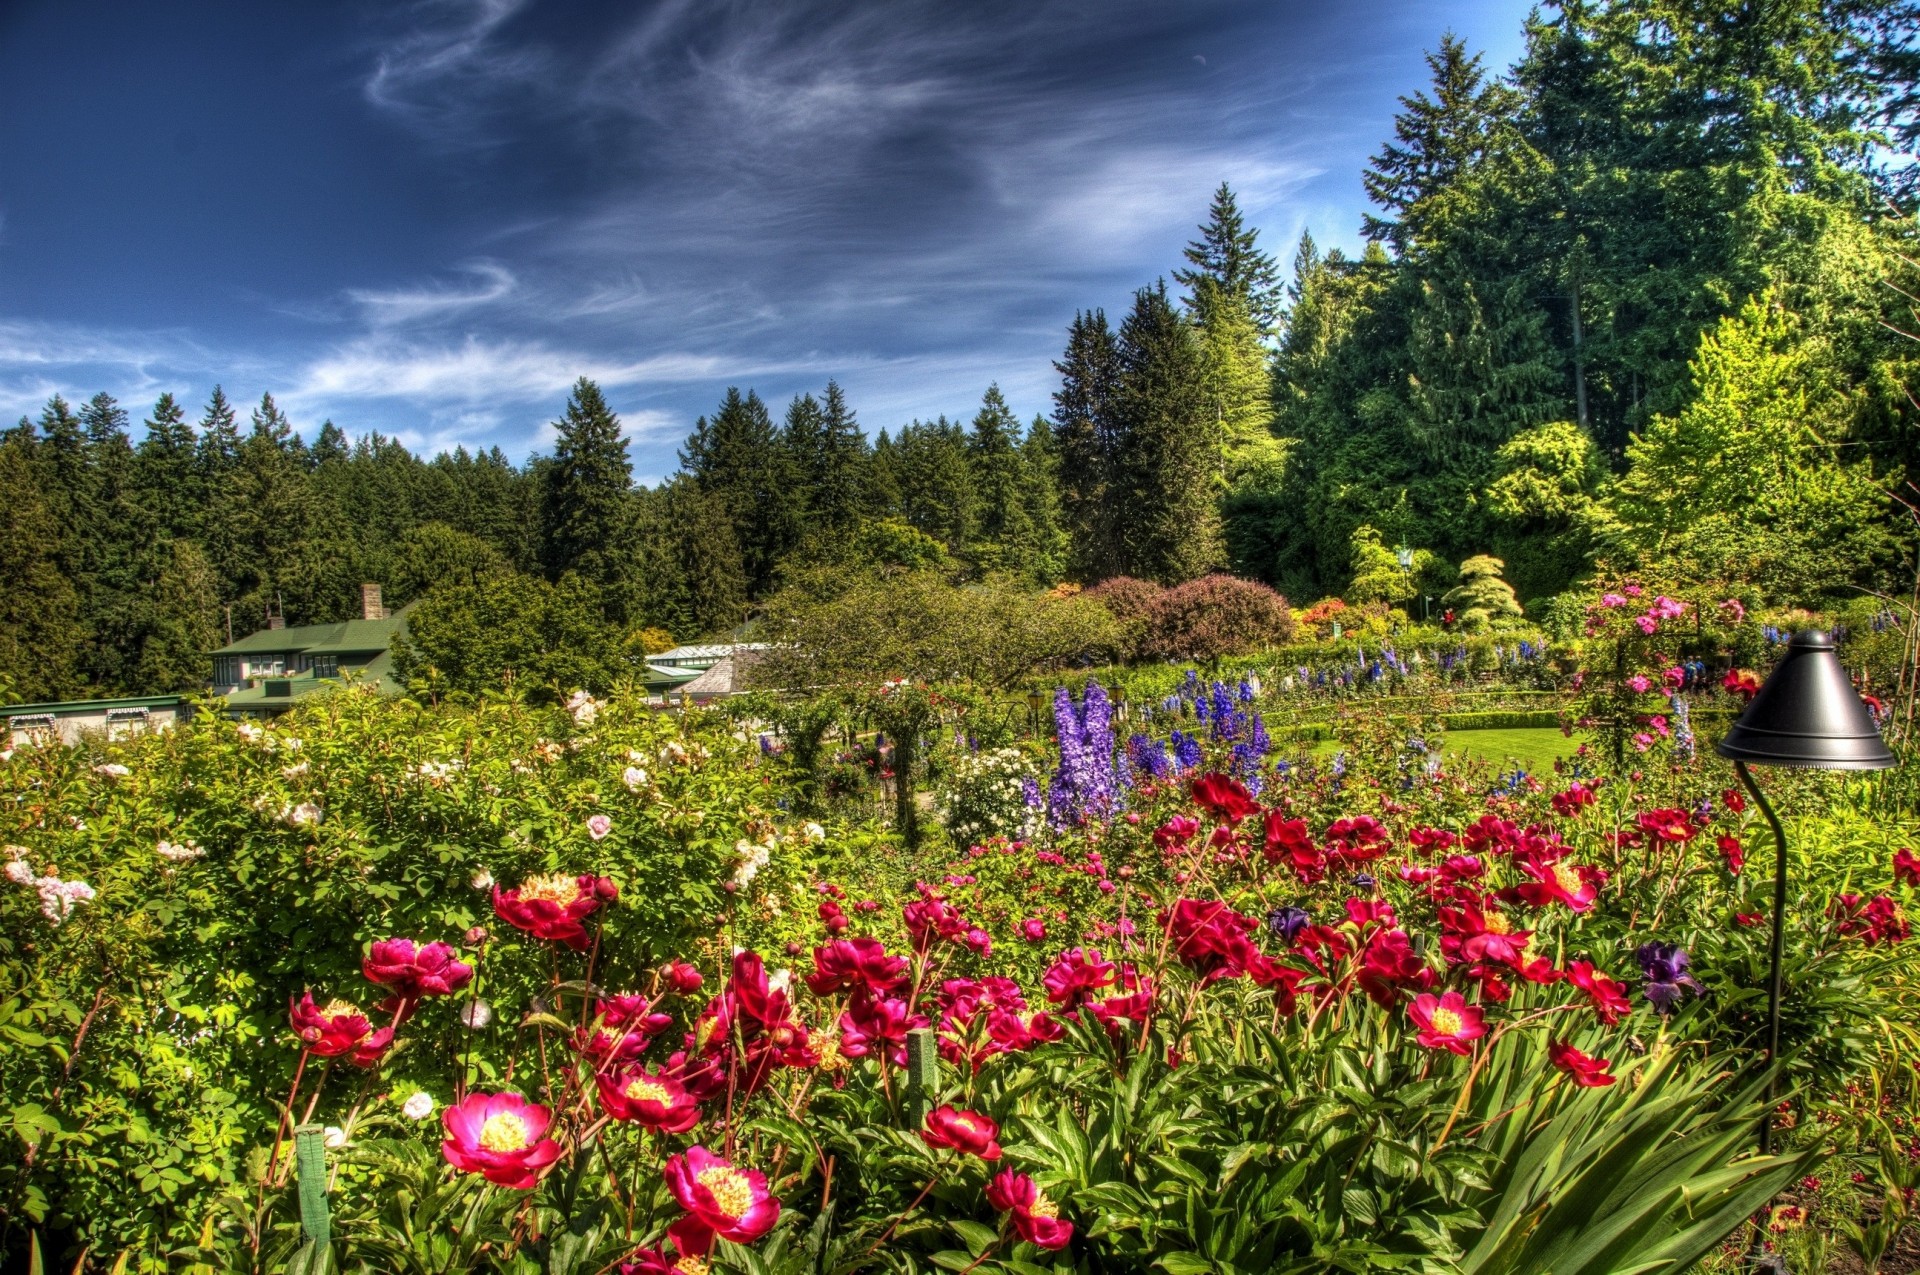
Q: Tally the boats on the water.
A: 0